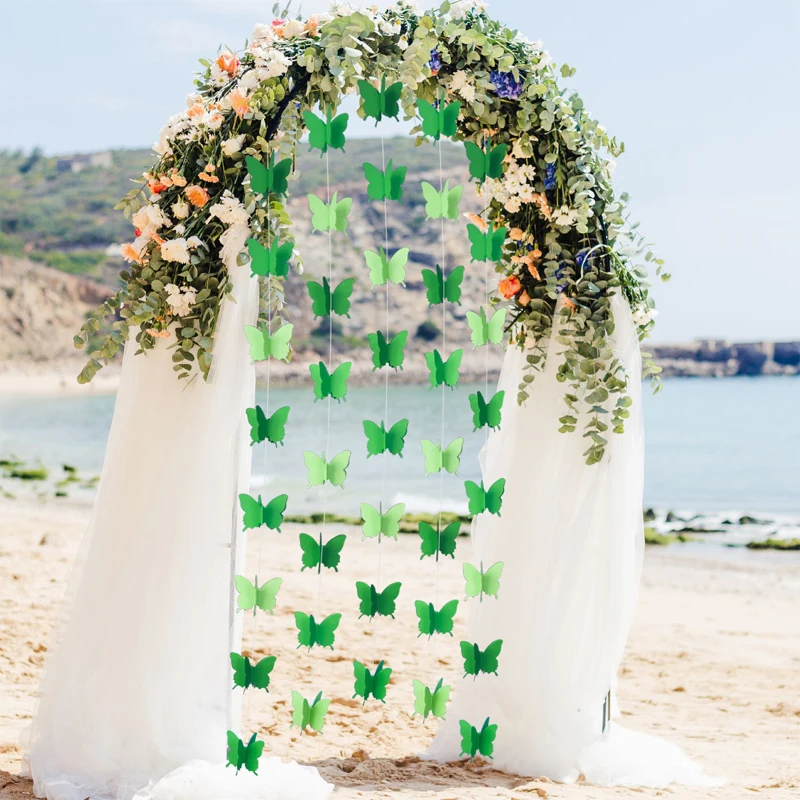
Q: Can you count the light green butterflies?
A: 12